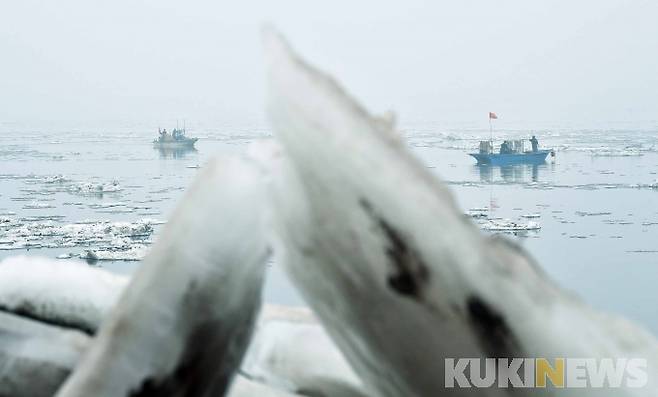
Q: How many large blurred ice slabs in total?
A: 2